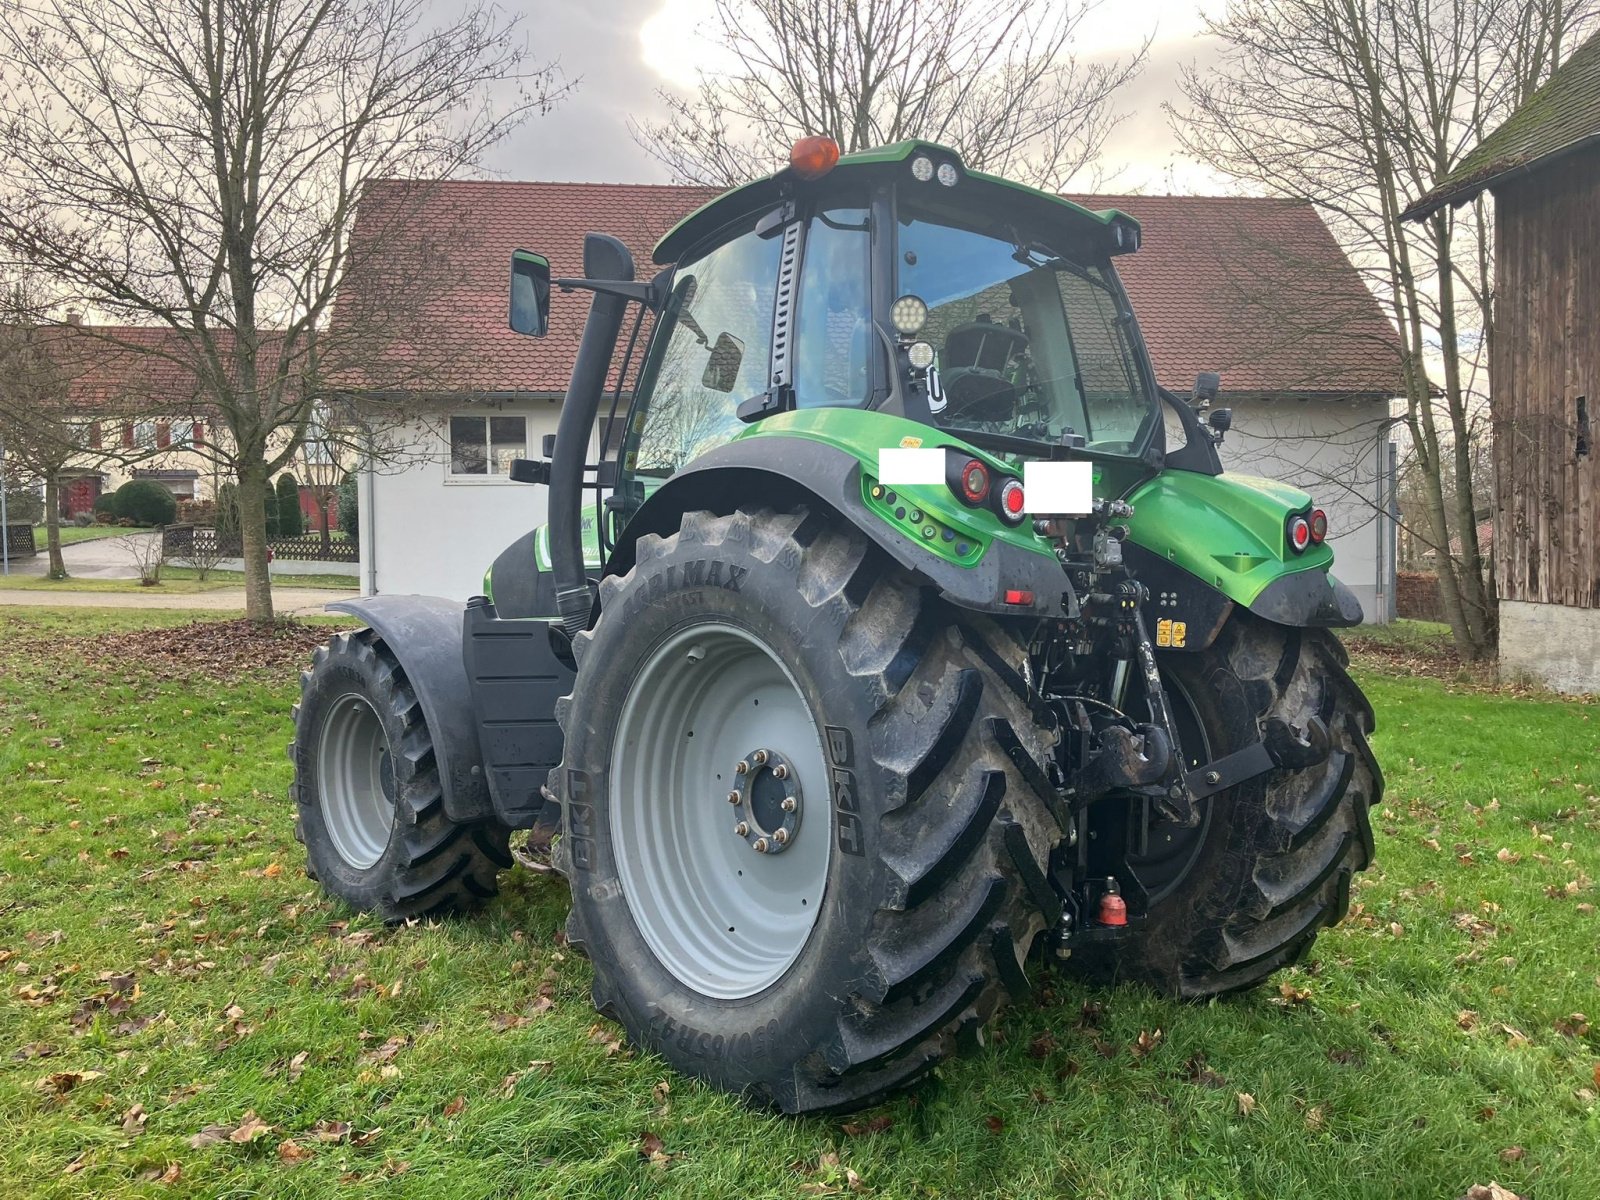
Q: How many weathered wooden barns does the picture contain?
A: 1